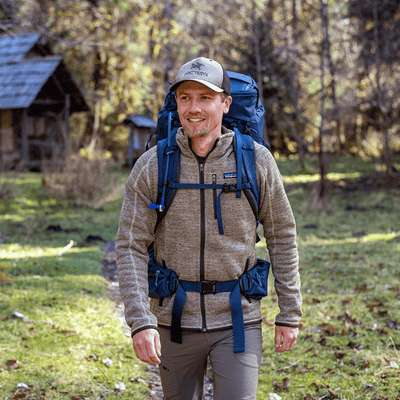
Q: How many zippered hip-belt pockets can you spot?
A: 2